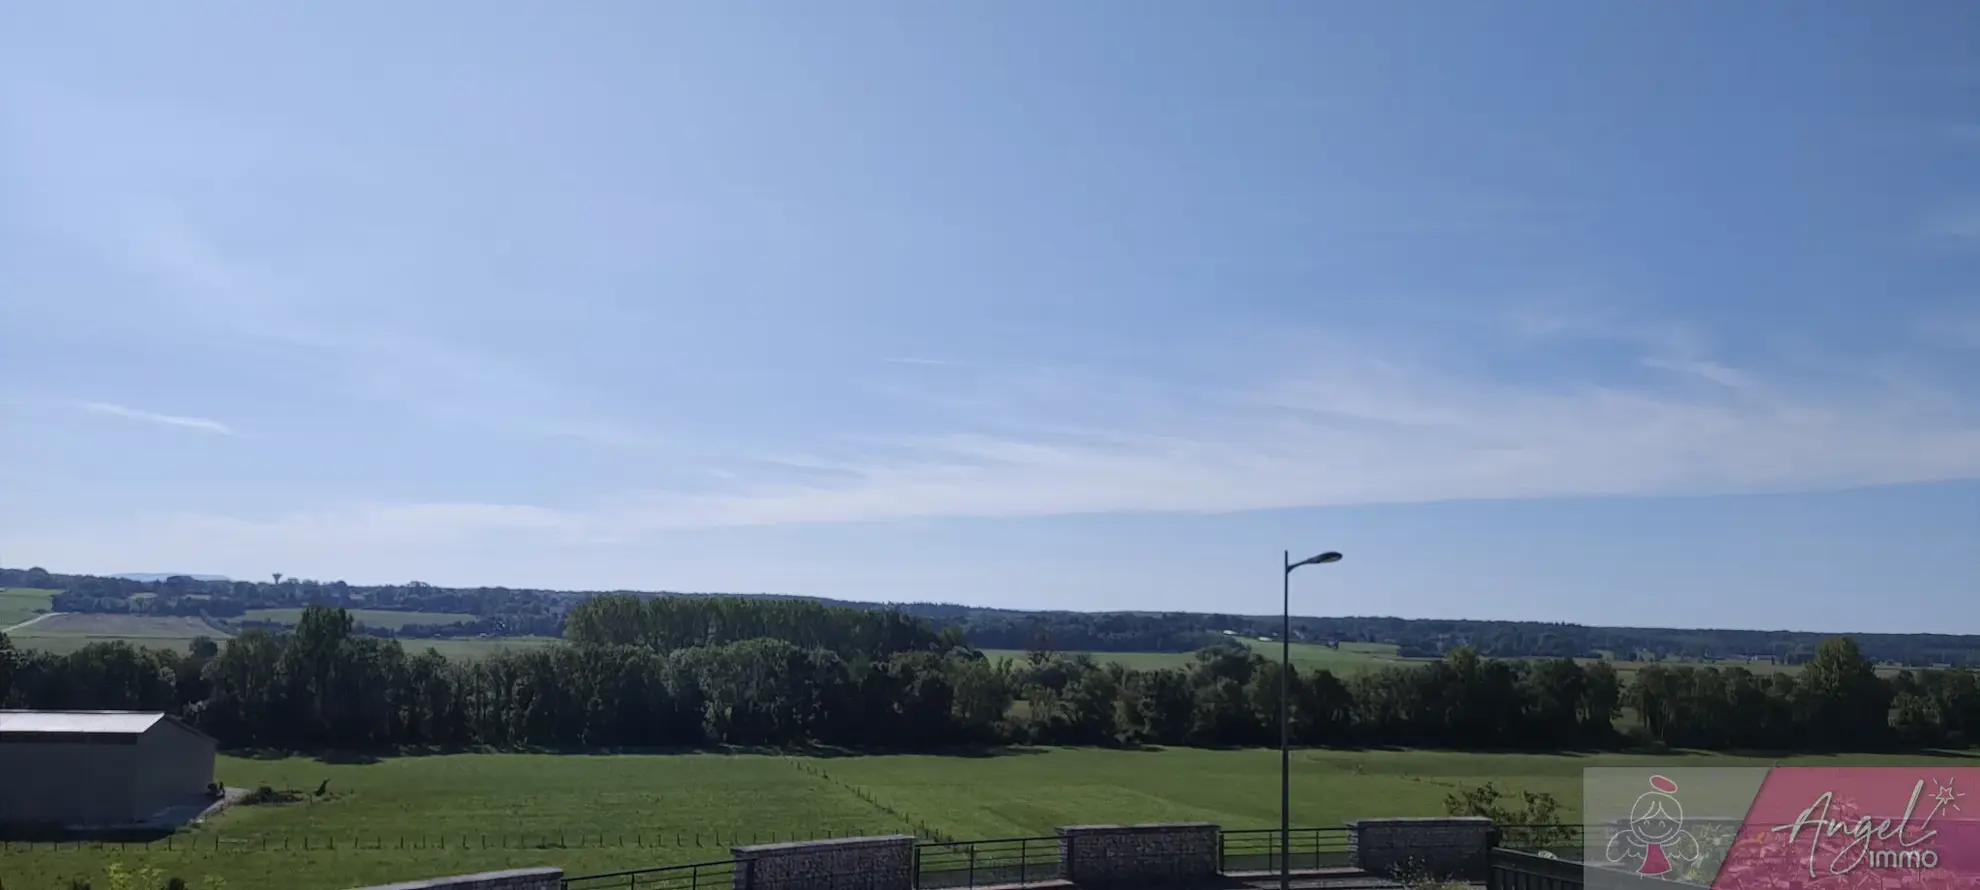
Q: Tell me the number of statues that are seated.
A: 0